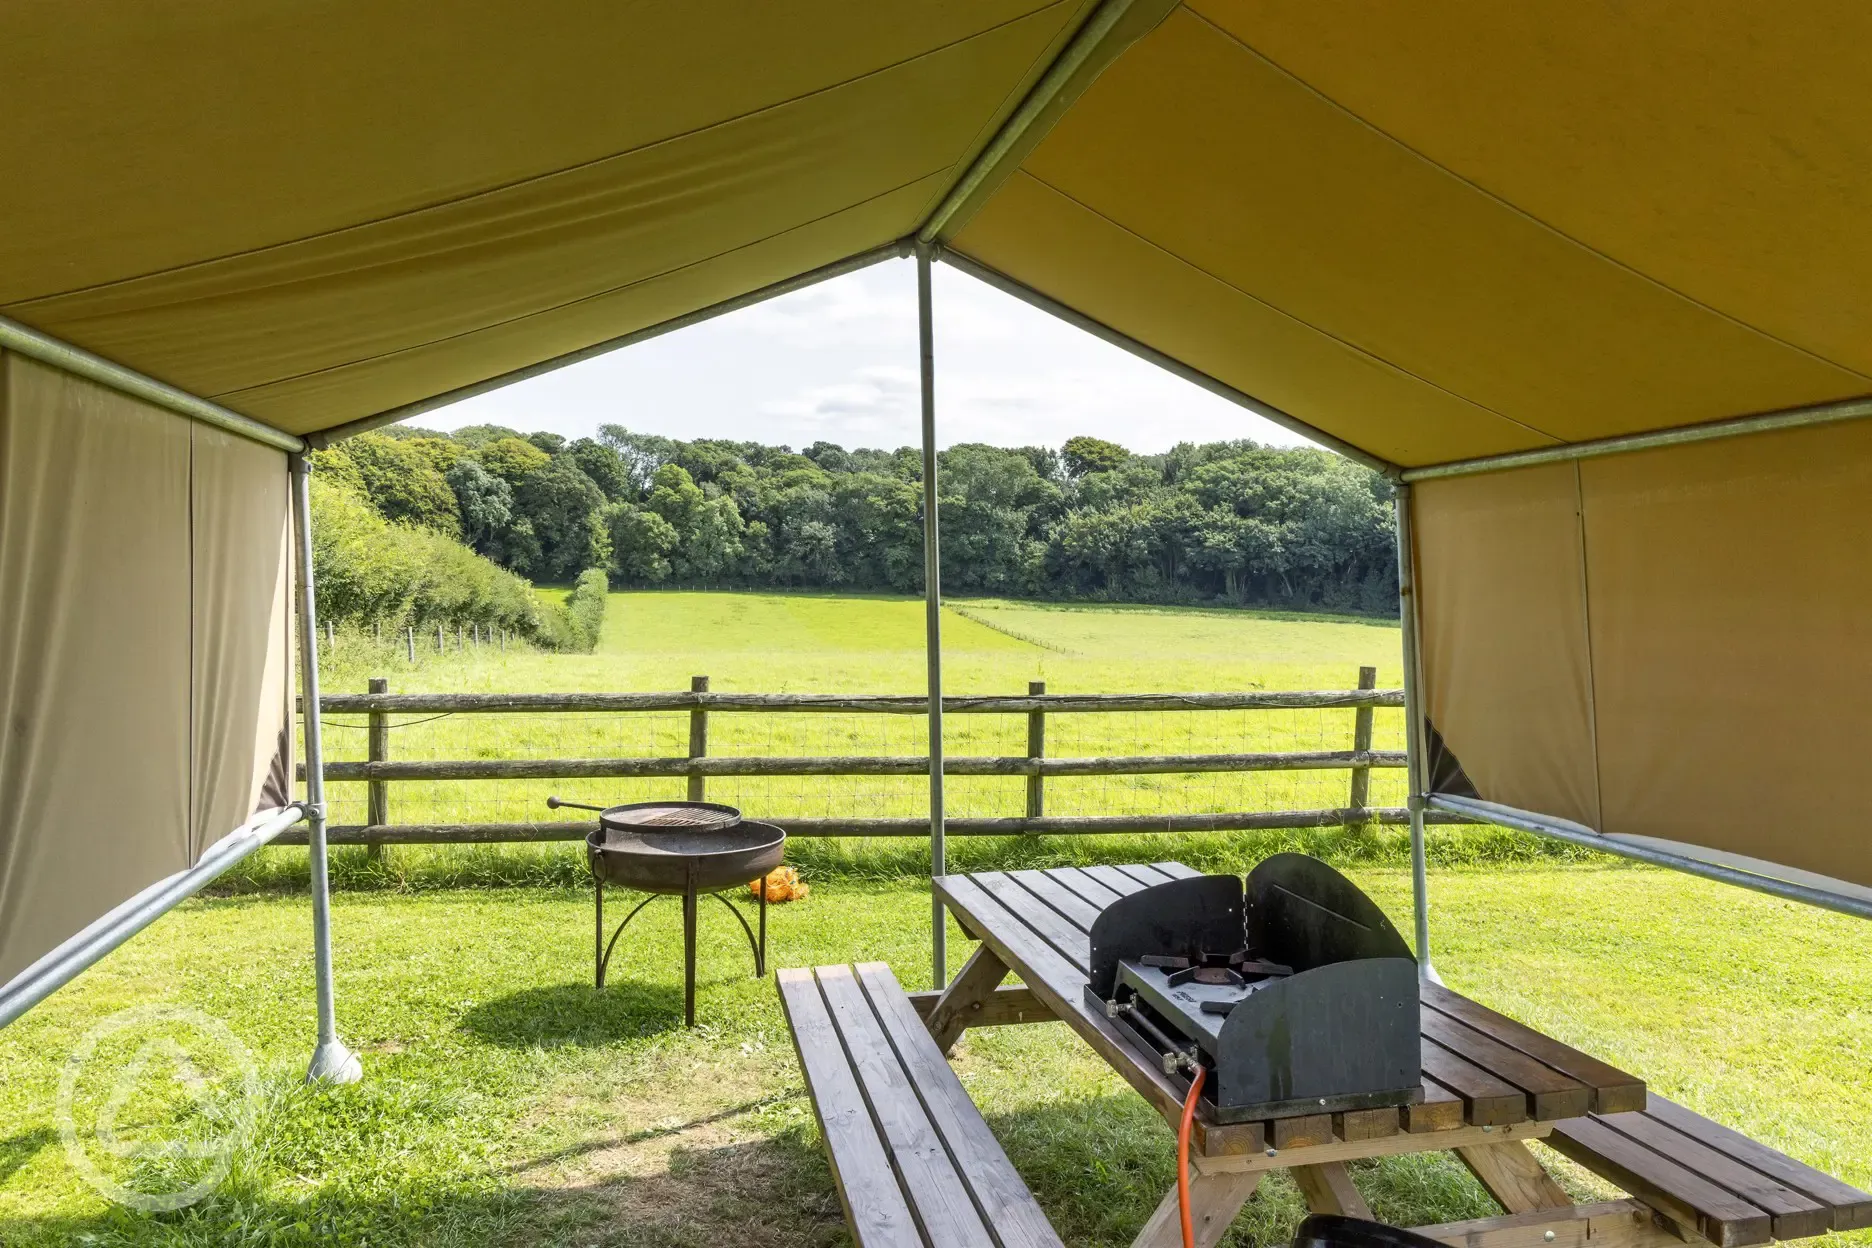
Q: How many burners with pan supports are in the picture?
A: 2